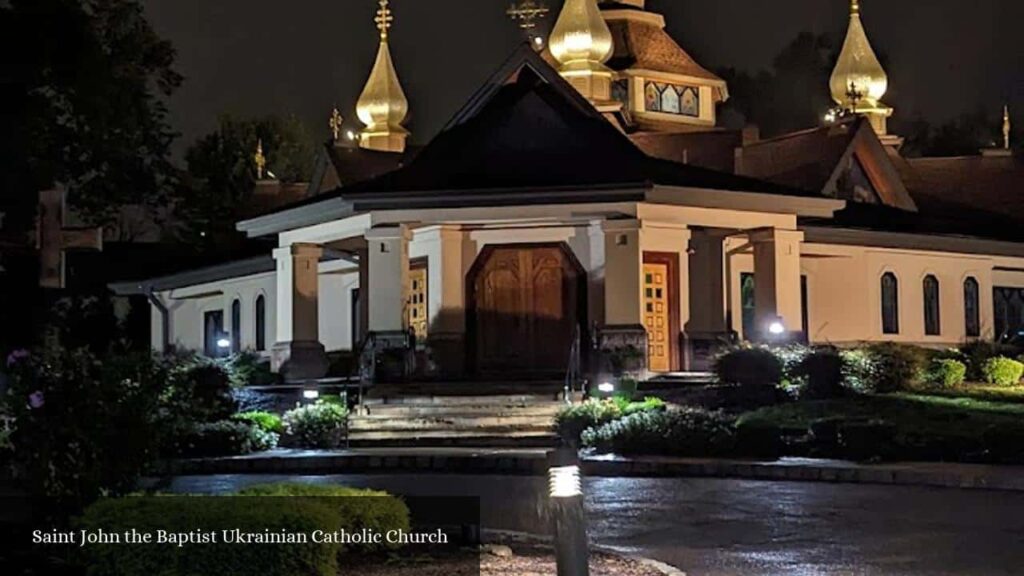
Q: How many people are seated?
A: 0